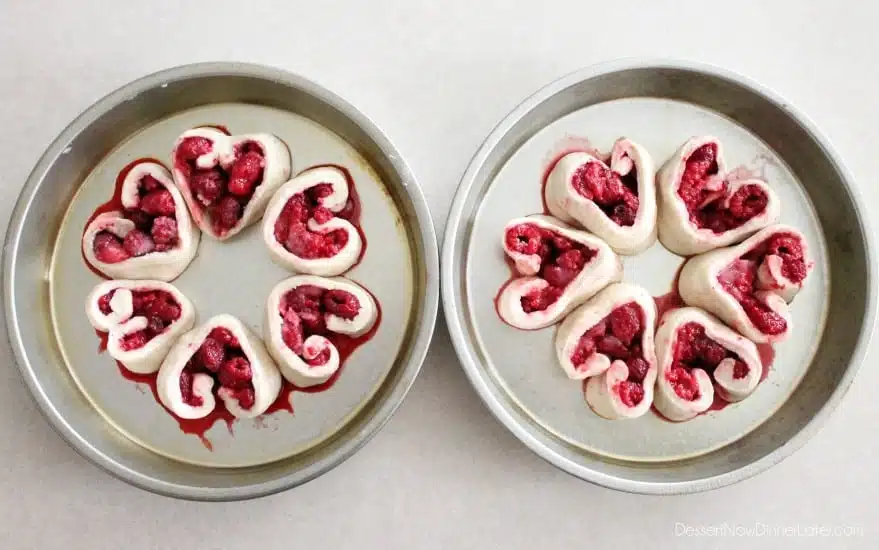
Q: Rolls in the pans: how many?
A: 12